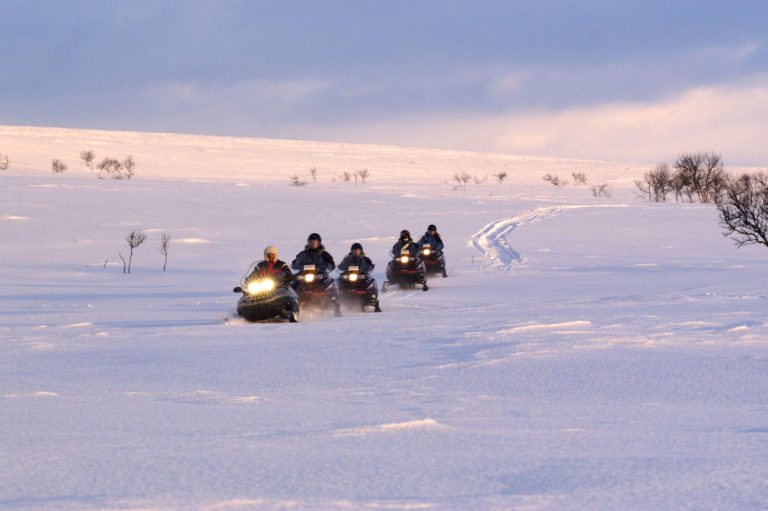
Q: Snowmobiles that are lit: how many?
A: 5